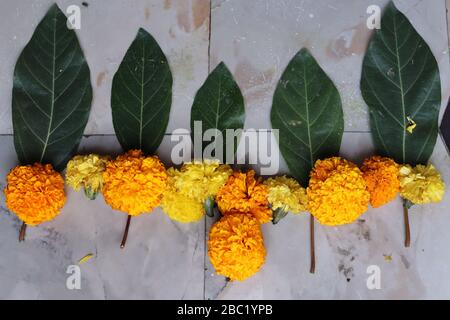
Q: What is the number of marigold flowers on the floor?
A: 11